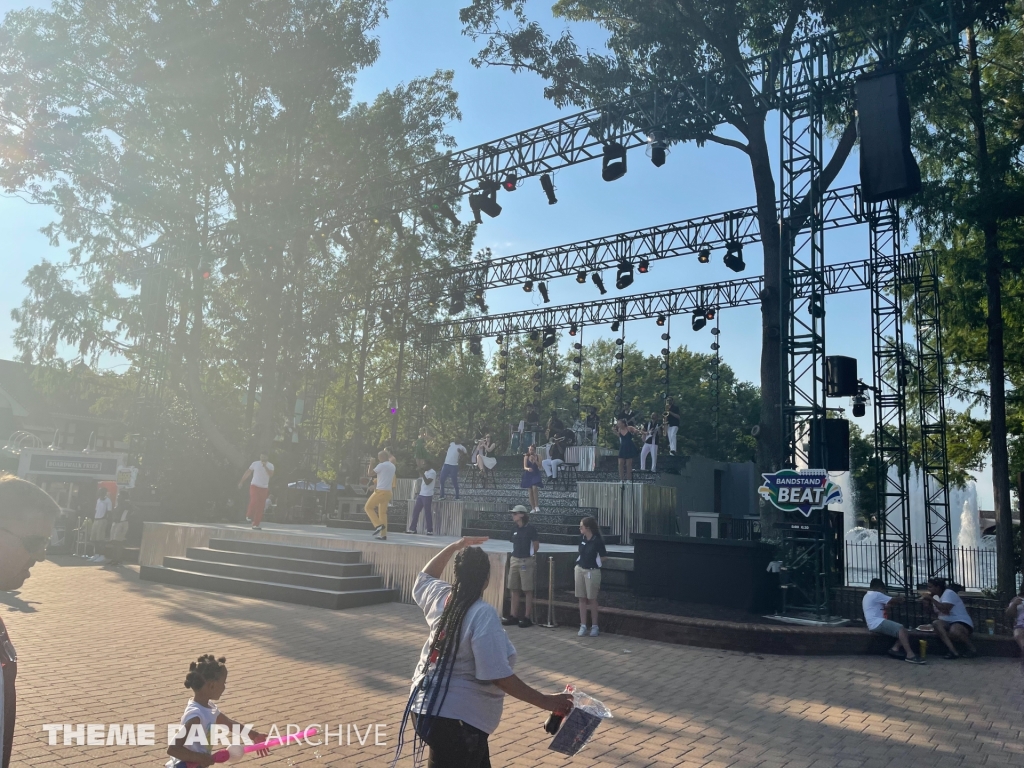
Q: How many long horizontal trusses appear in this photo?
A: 3